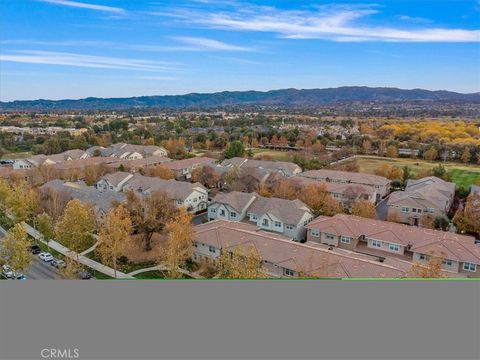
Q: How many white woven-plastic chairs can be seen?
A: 0